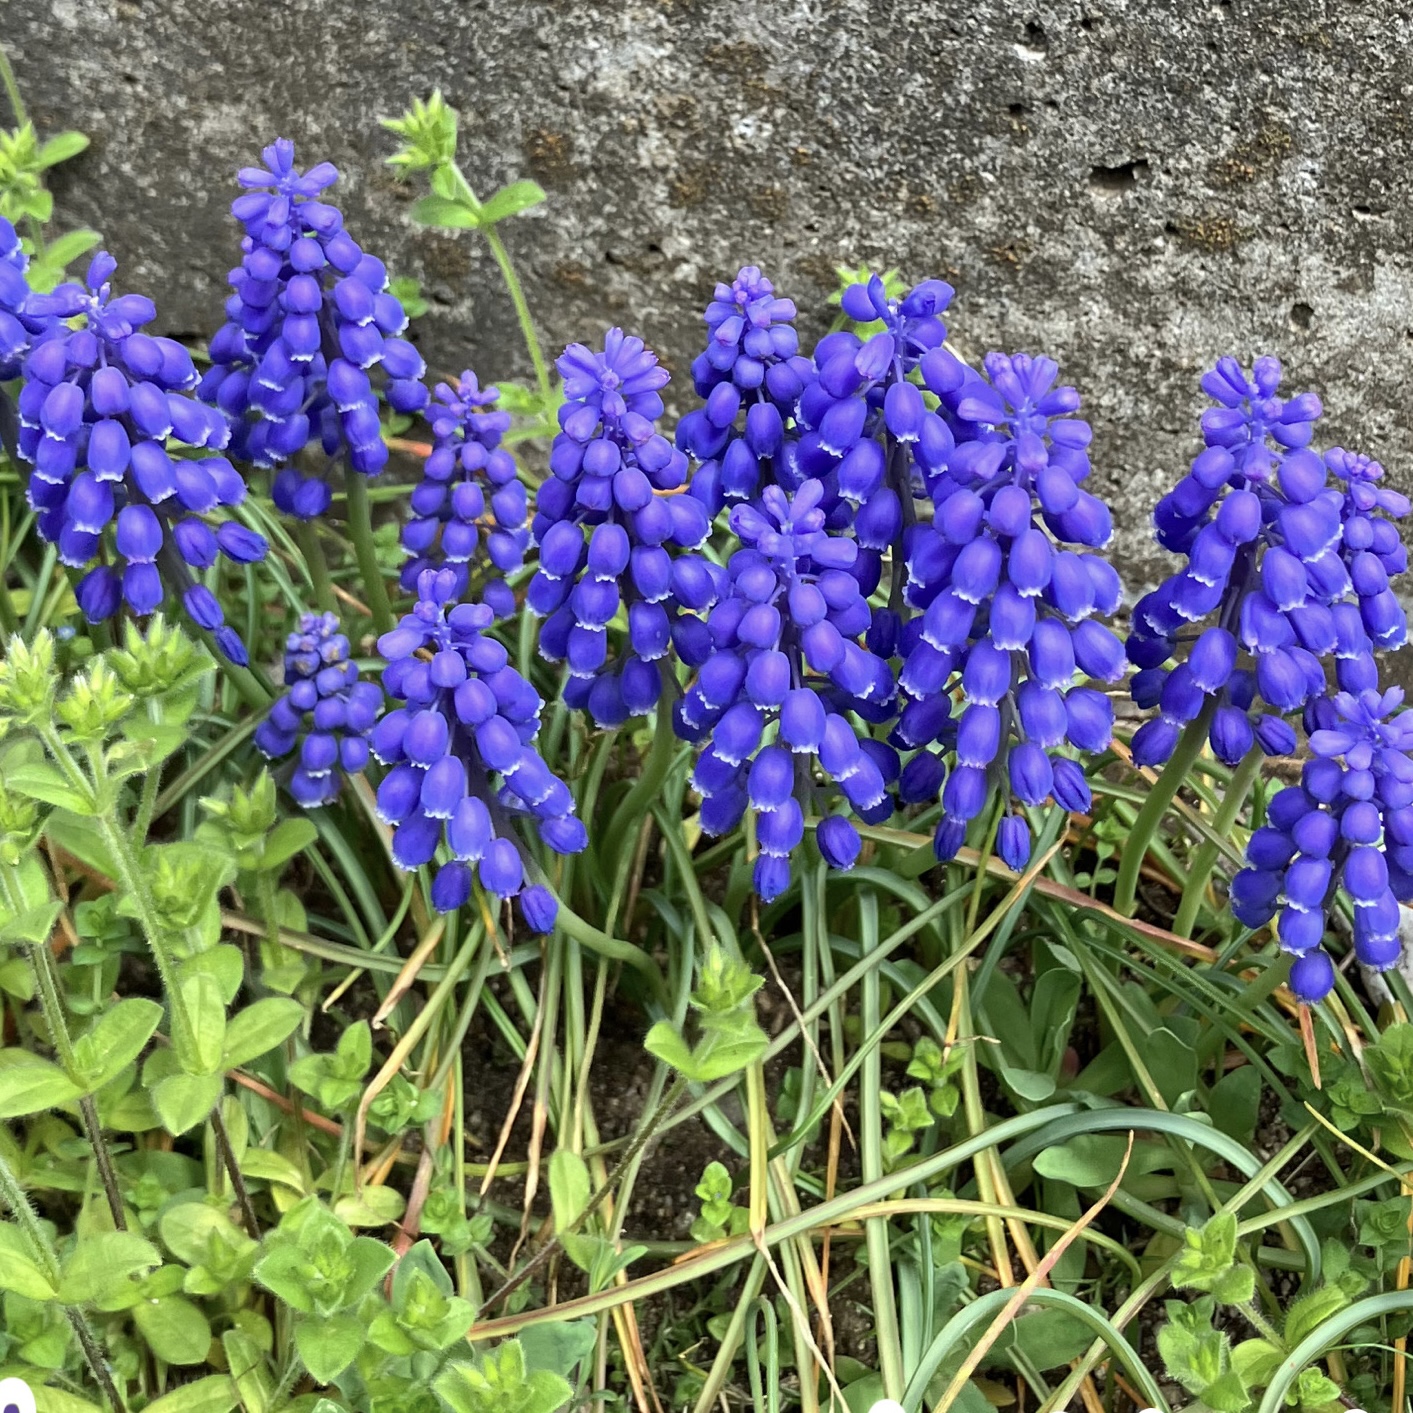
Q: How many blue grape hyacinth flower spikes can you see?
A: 14